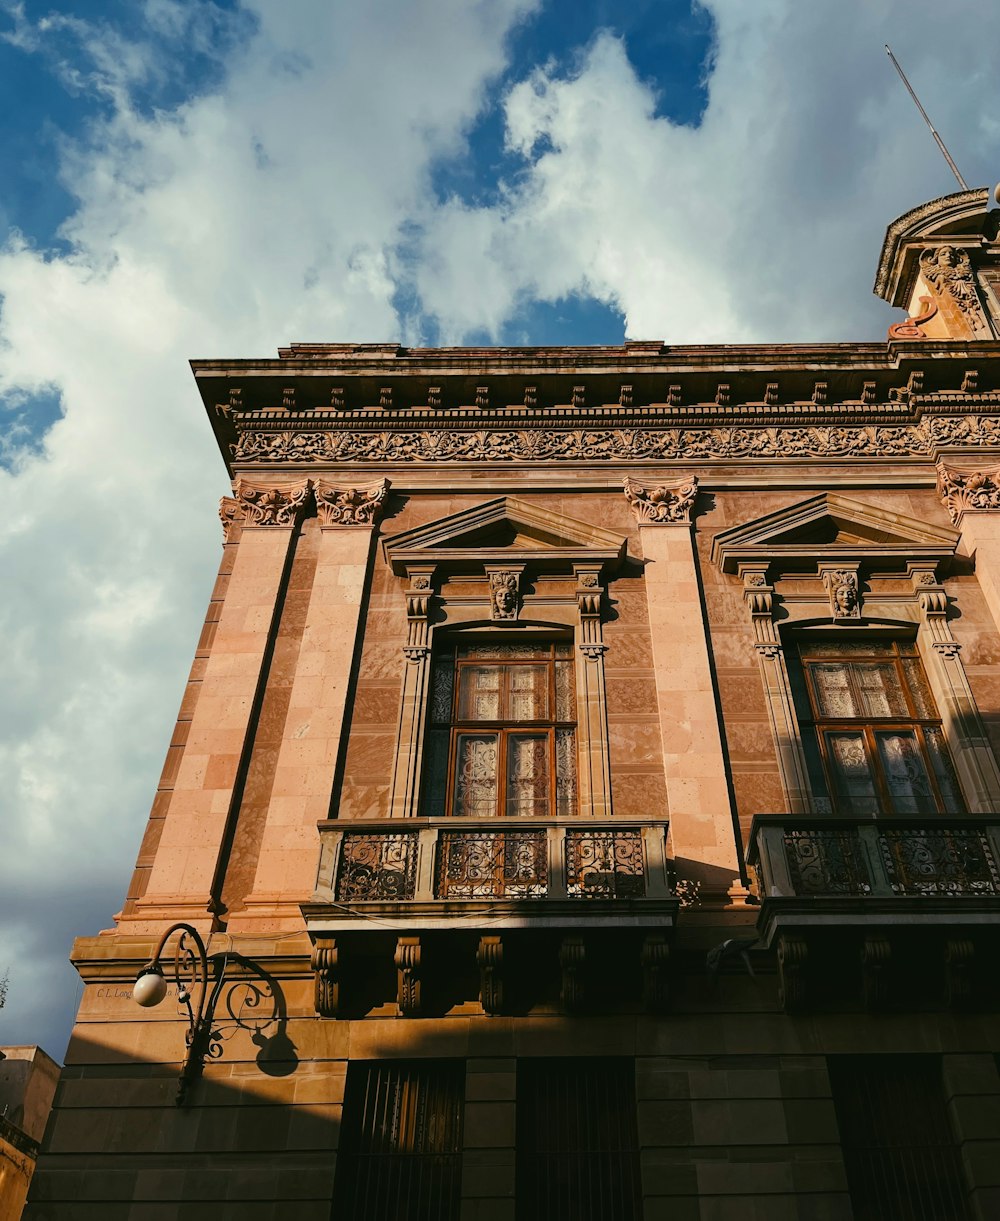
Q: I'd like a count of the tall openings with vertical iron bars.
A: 3